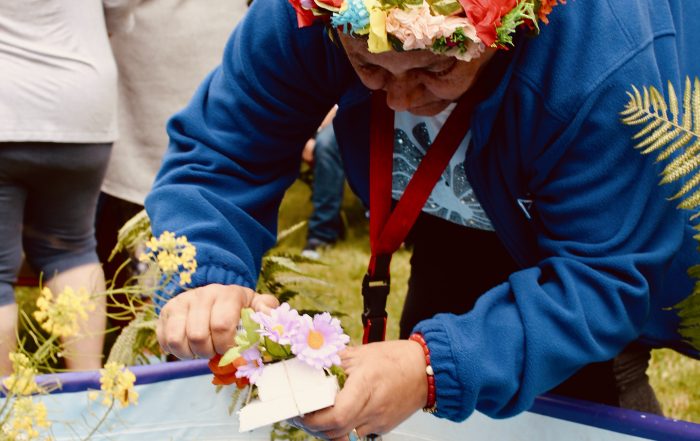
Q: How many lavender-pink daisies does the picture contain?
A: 3